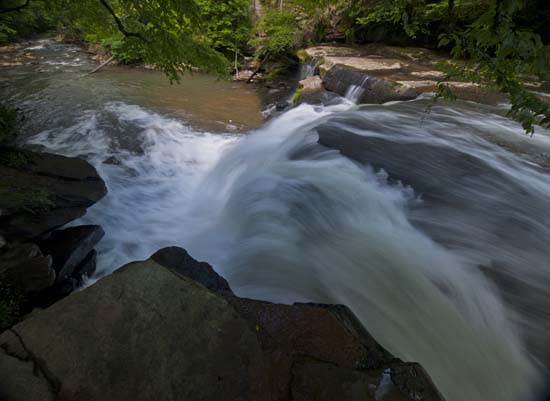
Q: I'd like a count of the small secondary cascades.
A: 2